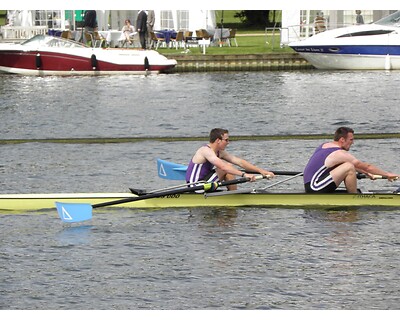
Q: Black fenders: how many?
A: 3